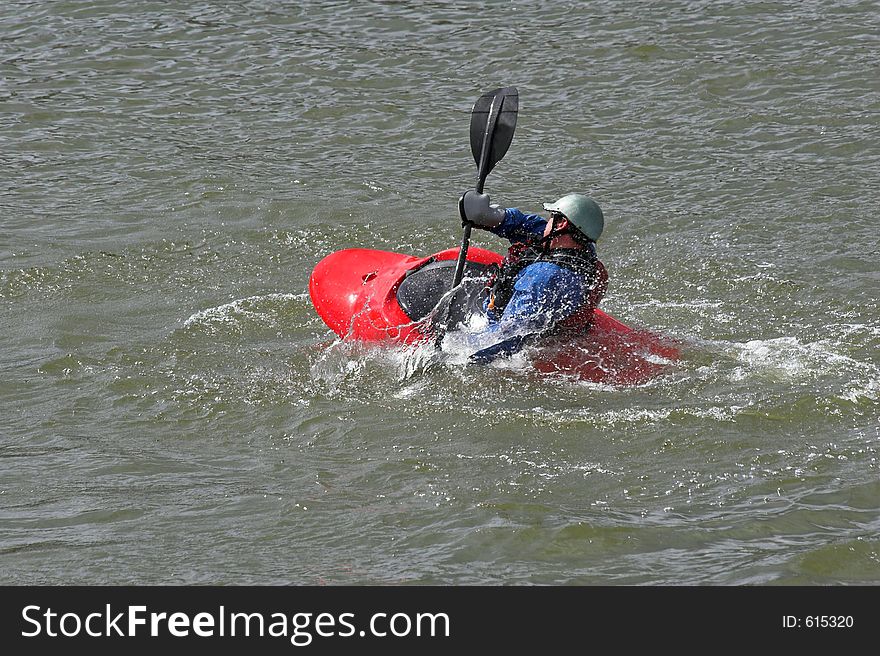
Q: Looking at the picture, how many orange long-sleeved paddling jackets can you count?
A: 0